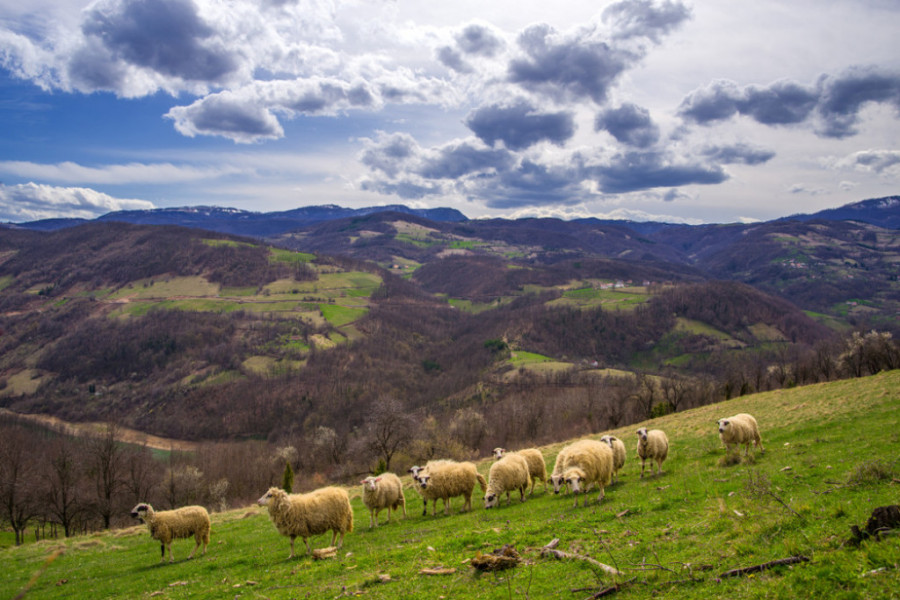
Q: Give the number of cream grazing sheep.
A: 12